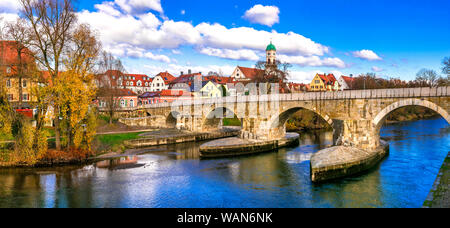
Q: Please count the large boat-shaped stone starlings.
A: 2